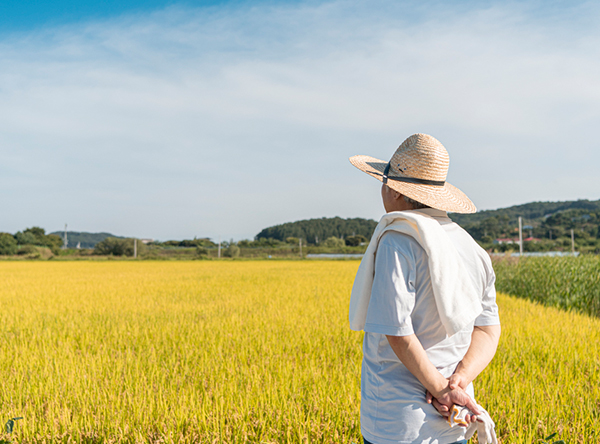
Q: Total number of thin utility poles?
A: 6